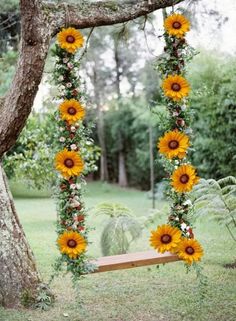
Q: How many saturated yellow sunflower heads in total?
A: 10